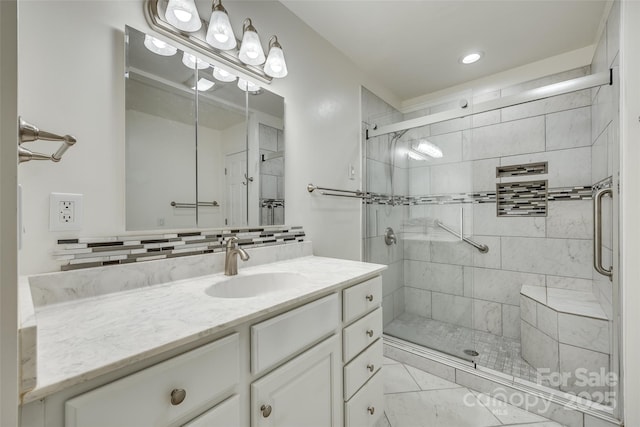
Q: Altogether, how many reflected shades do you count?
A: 4